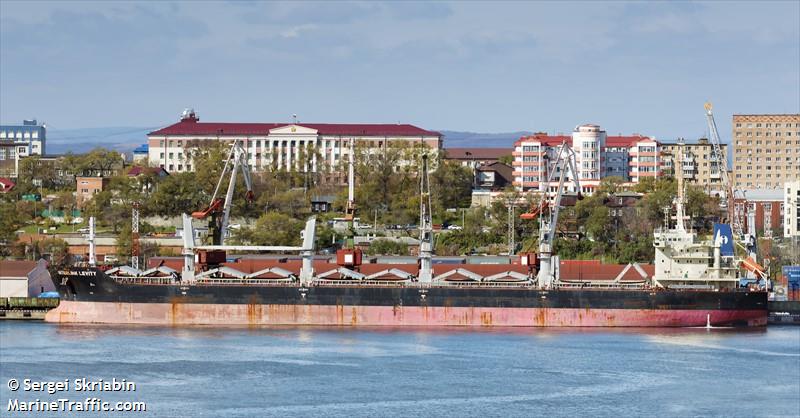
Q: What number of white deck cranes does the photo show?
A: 4